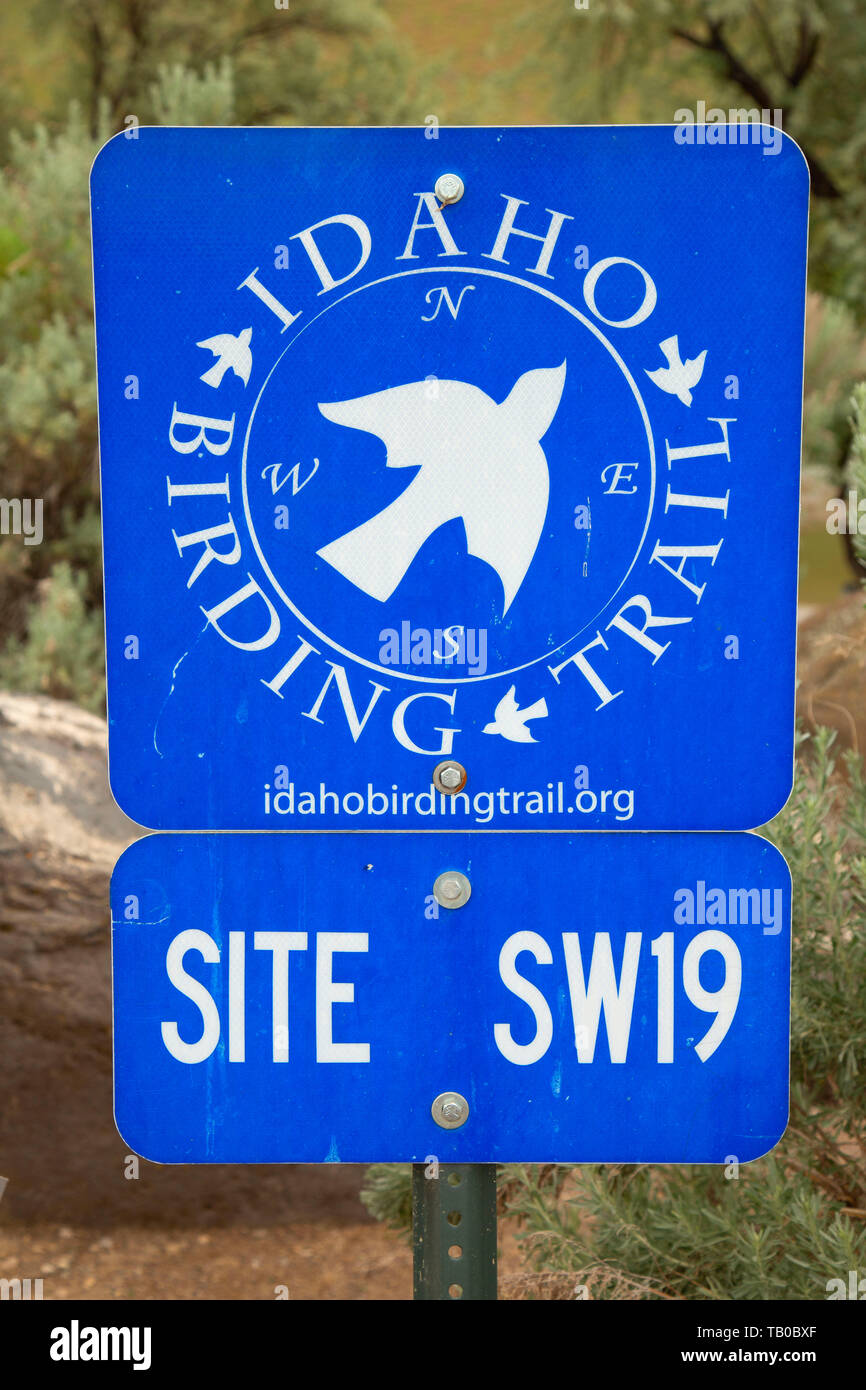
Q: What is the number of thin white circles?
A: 1